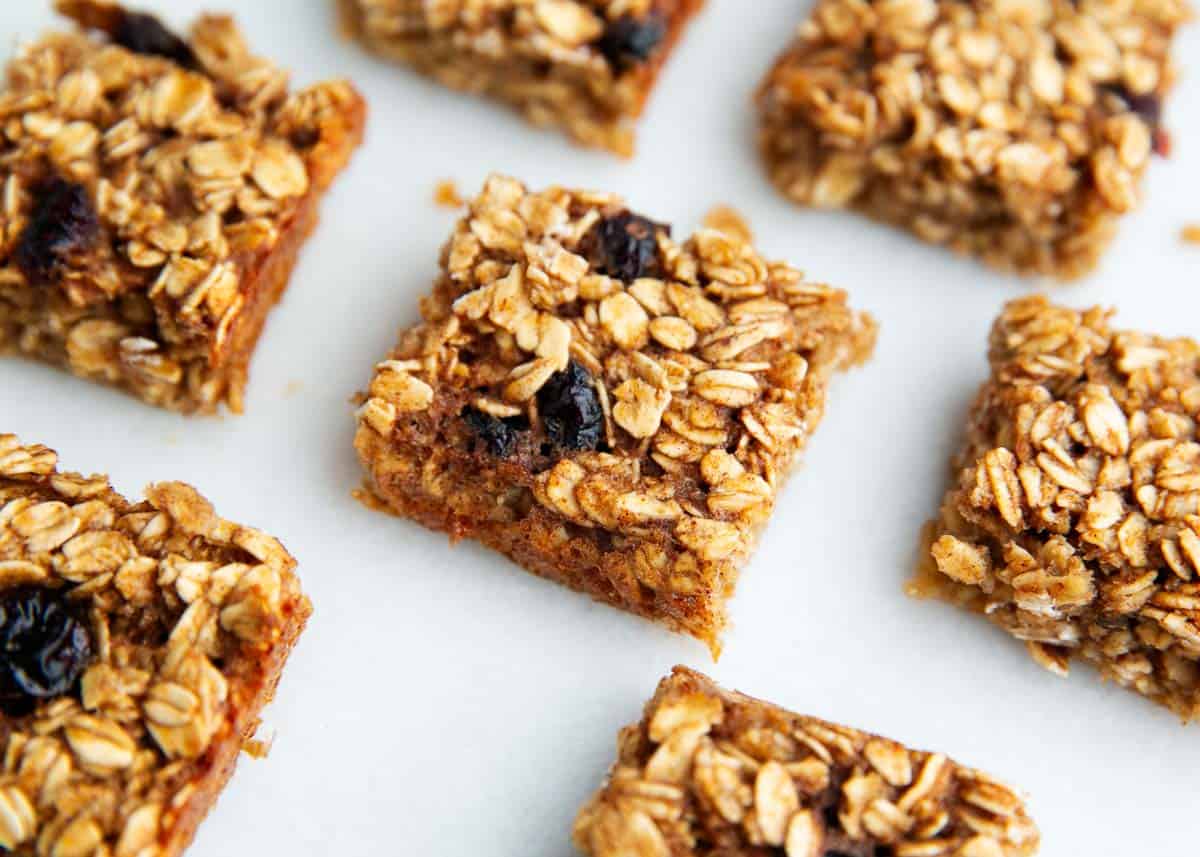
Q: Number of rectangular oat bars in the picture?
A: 7